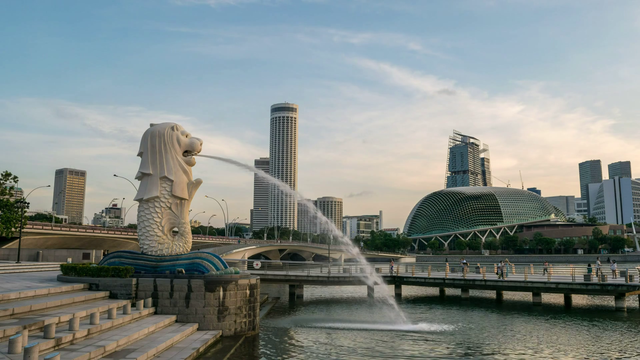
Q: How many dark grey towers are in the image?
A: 2